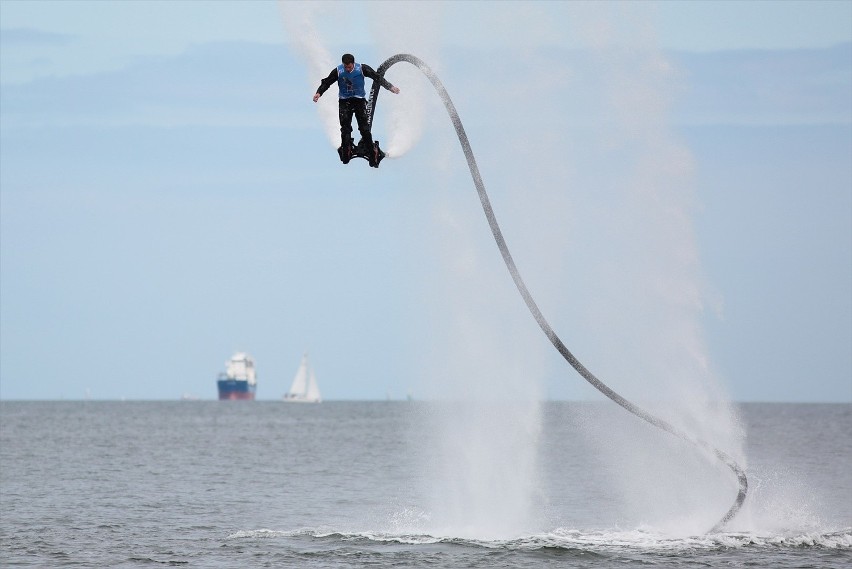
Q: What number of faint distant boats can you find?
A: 2